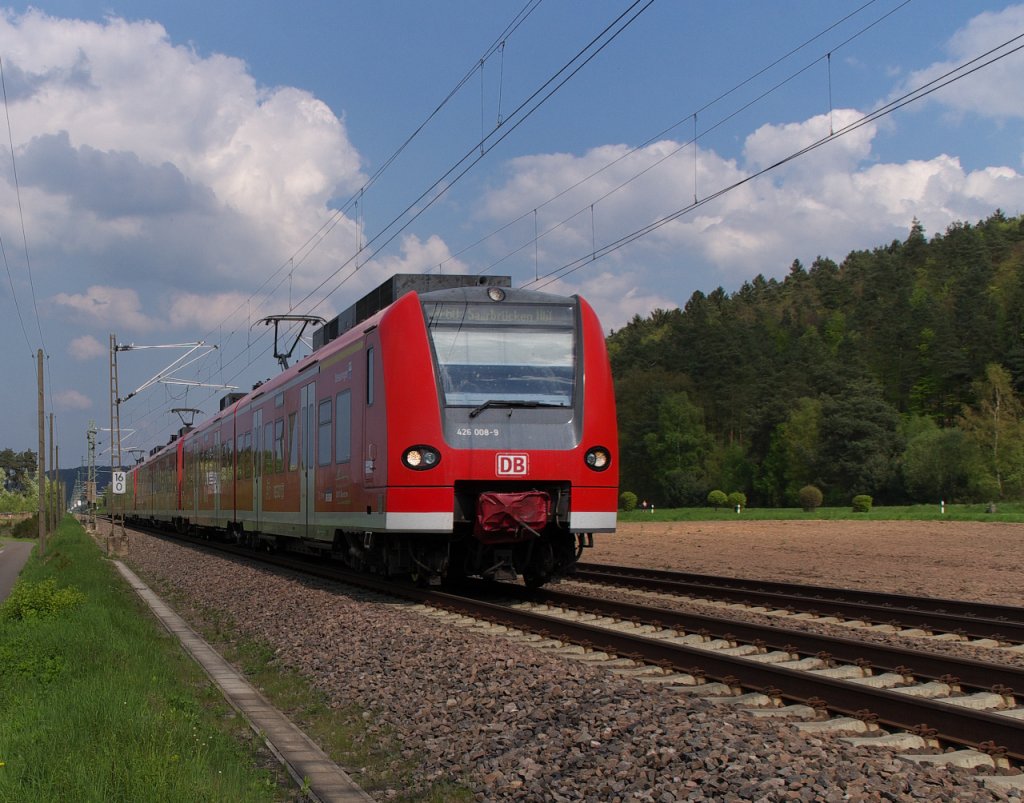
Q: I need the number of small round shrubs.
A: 5